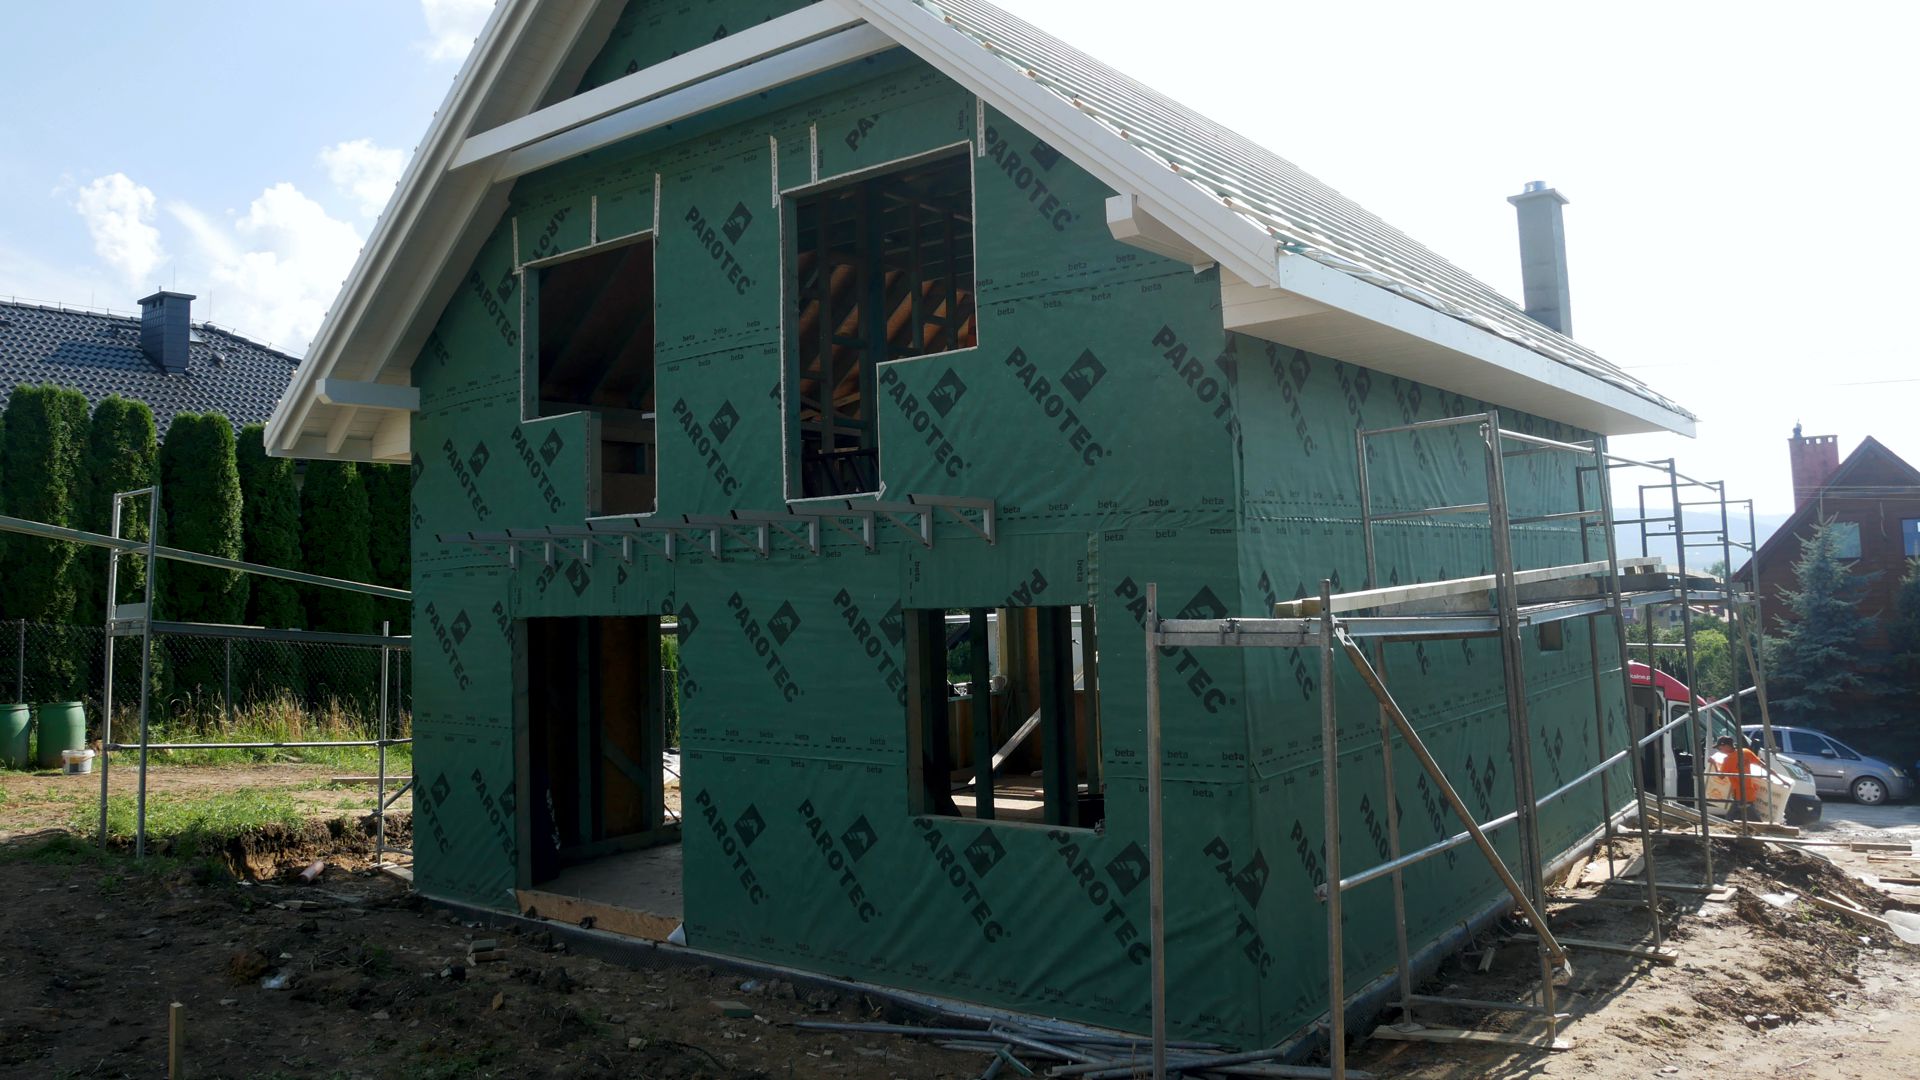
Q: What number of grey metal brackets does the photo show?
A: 11